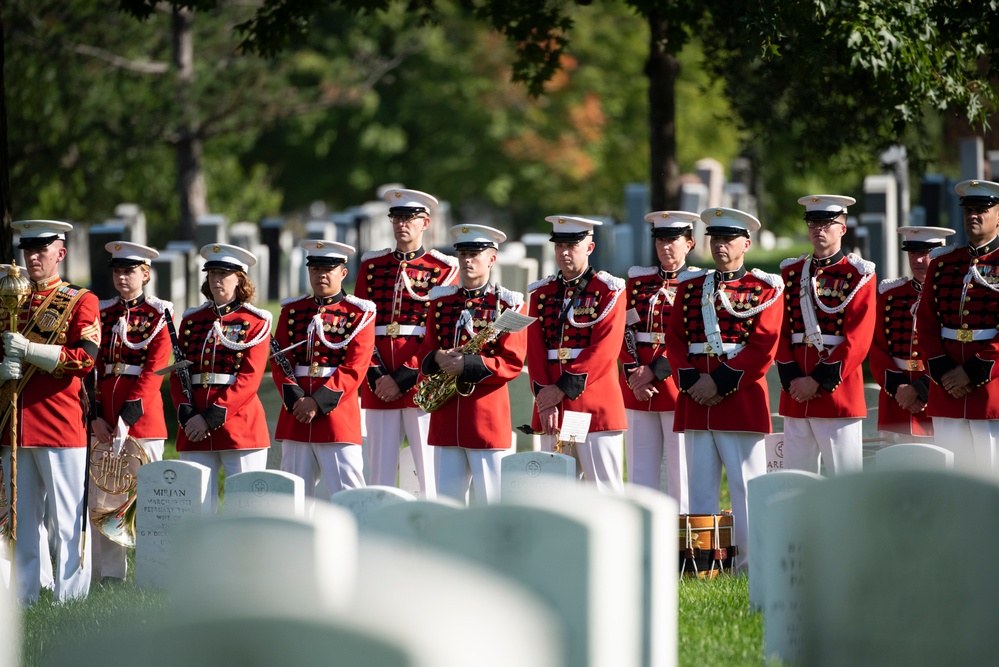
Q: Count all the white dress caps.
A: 12